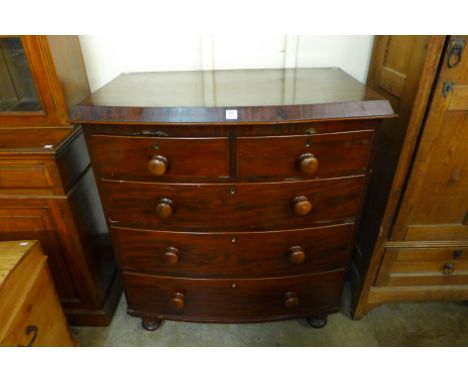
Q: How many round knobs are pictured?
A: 8